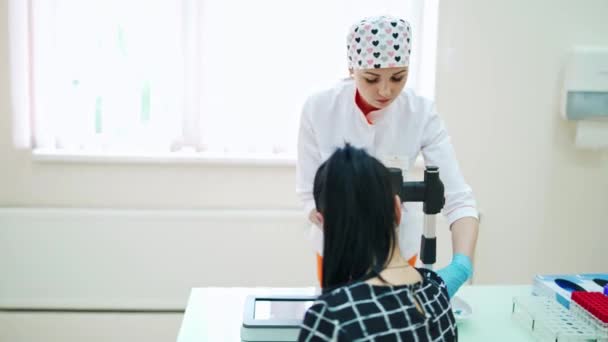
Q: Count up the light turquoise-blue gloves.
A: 1